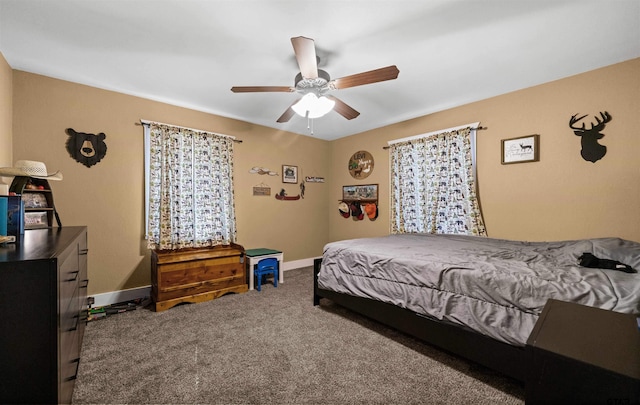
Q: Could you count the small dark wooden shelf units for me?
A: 1